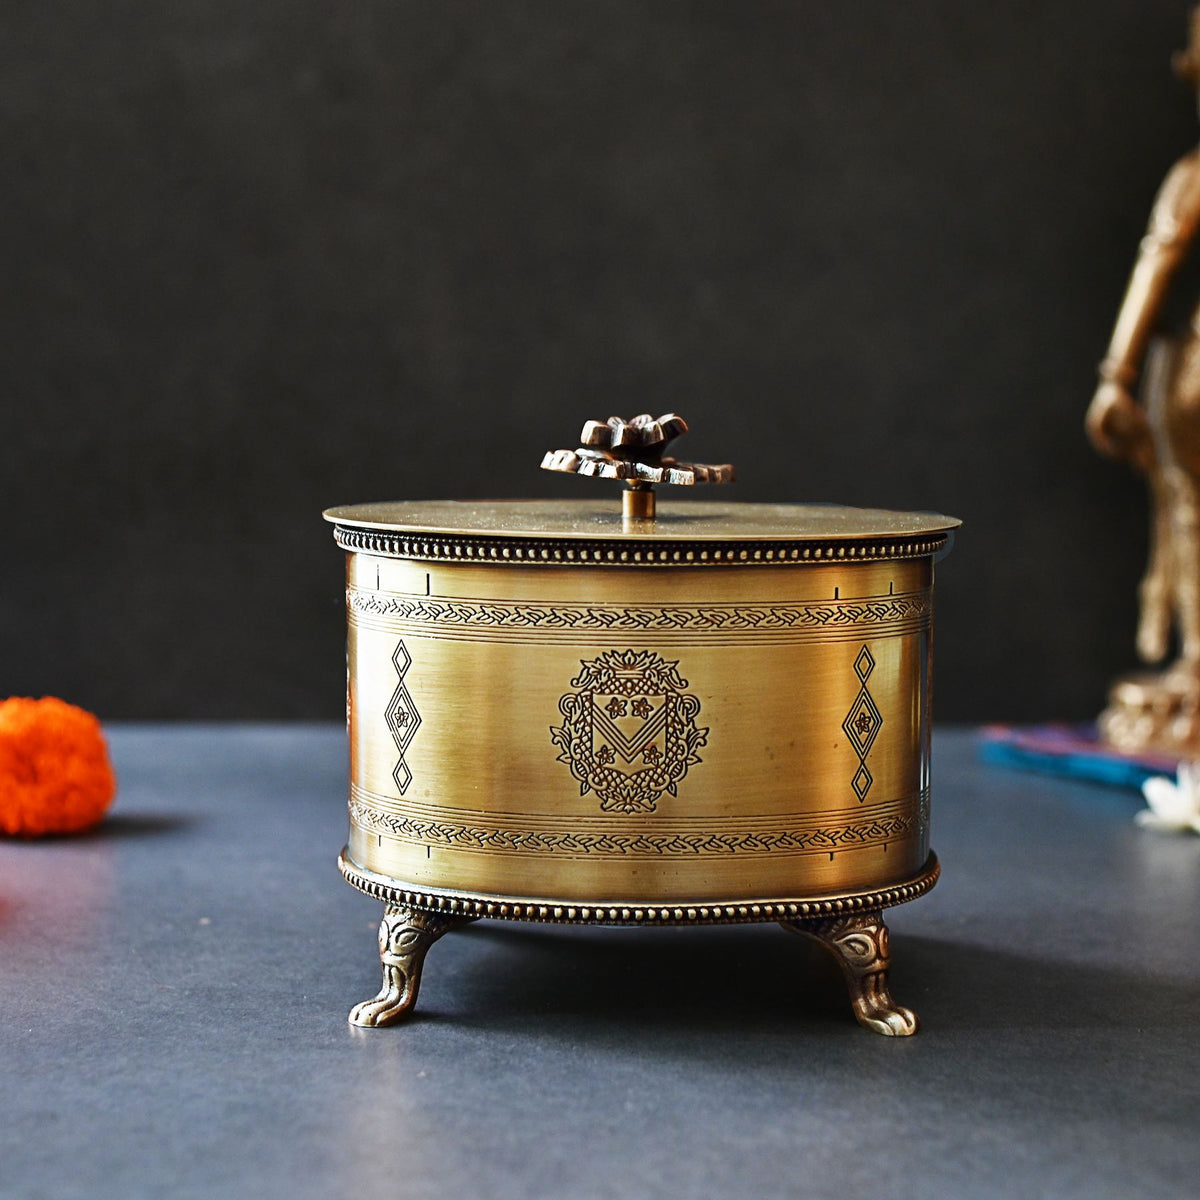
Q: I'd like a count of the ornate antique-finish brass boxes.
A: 1